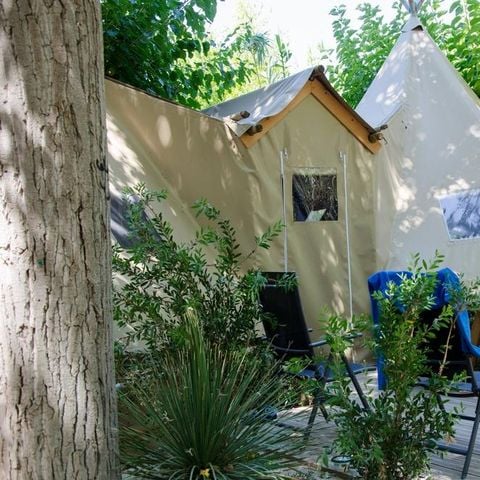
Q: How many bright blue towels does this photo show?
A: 1